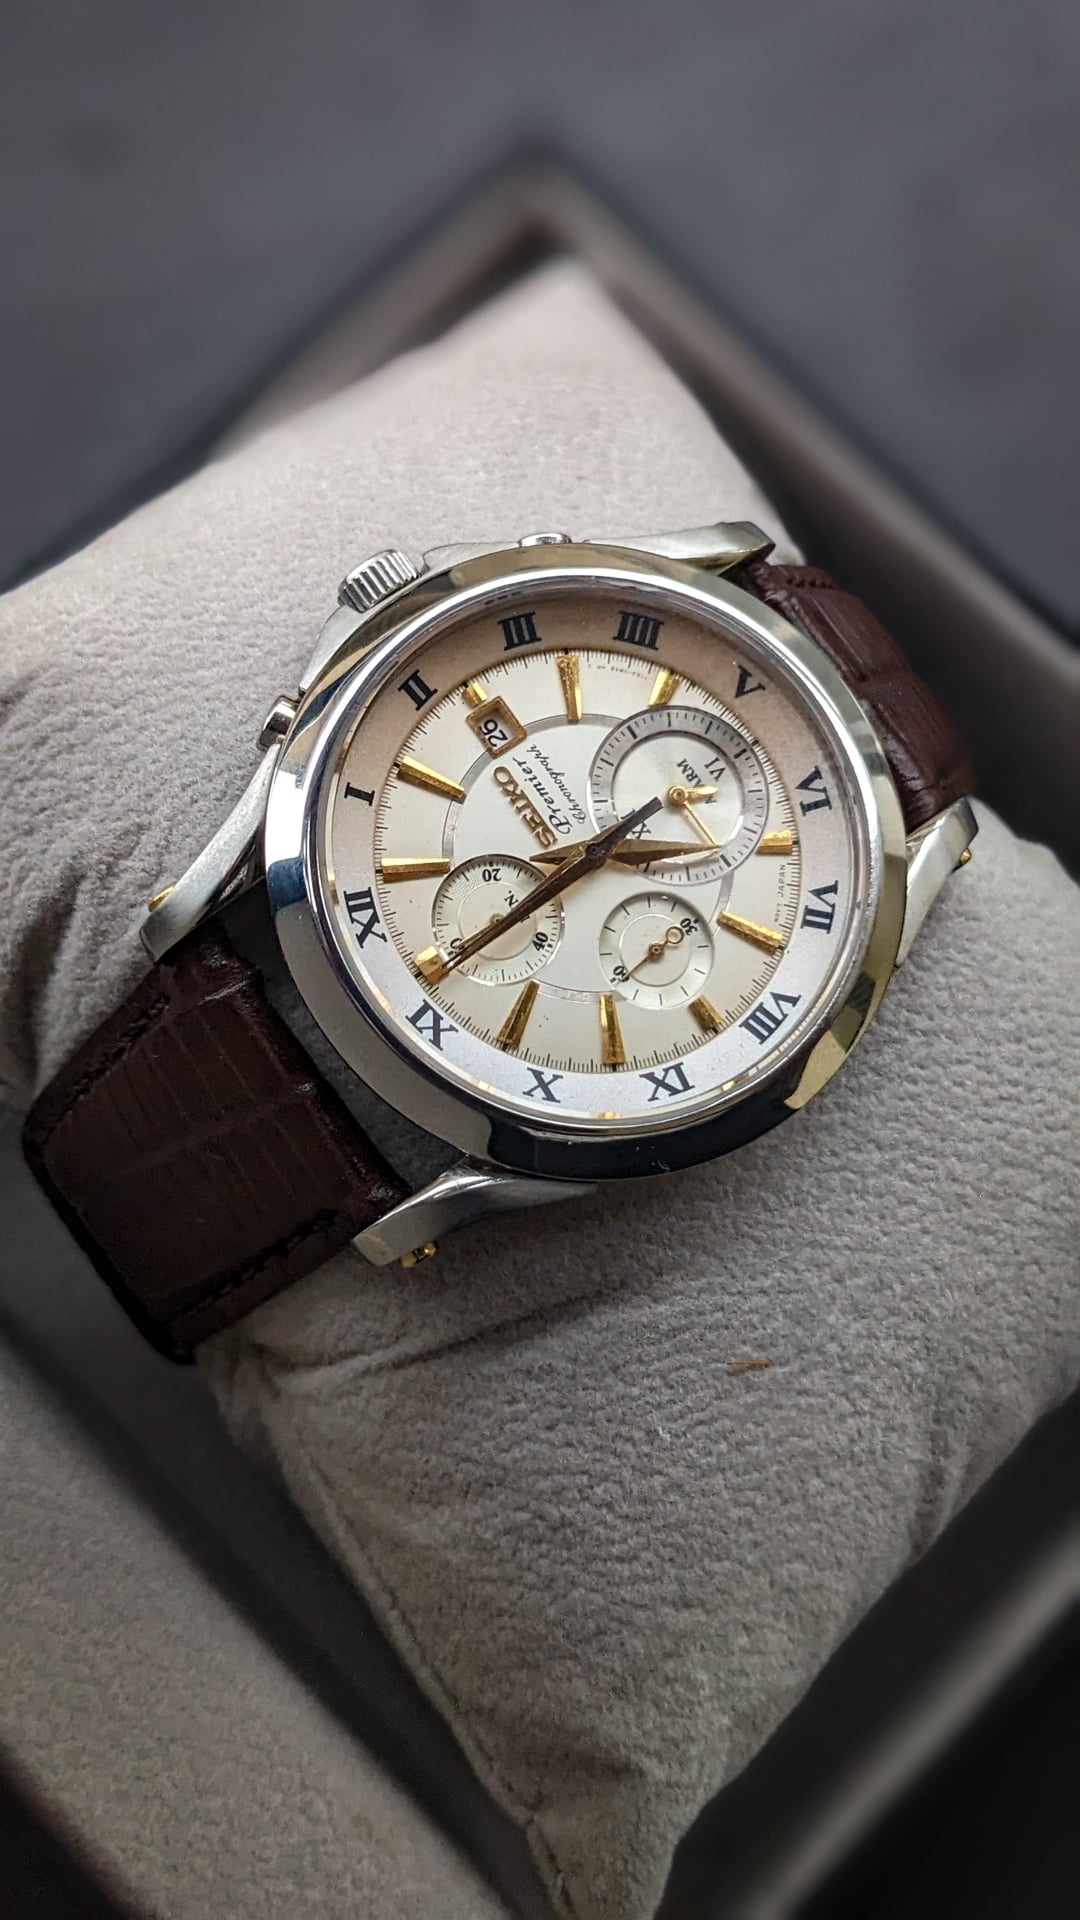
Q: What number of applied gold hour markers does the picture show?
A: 11